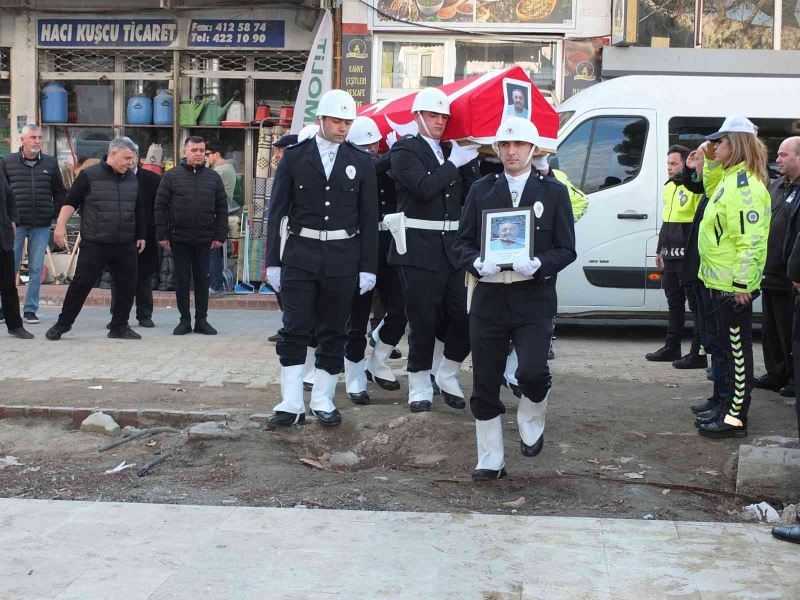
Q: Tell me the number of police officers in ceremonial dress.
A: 5